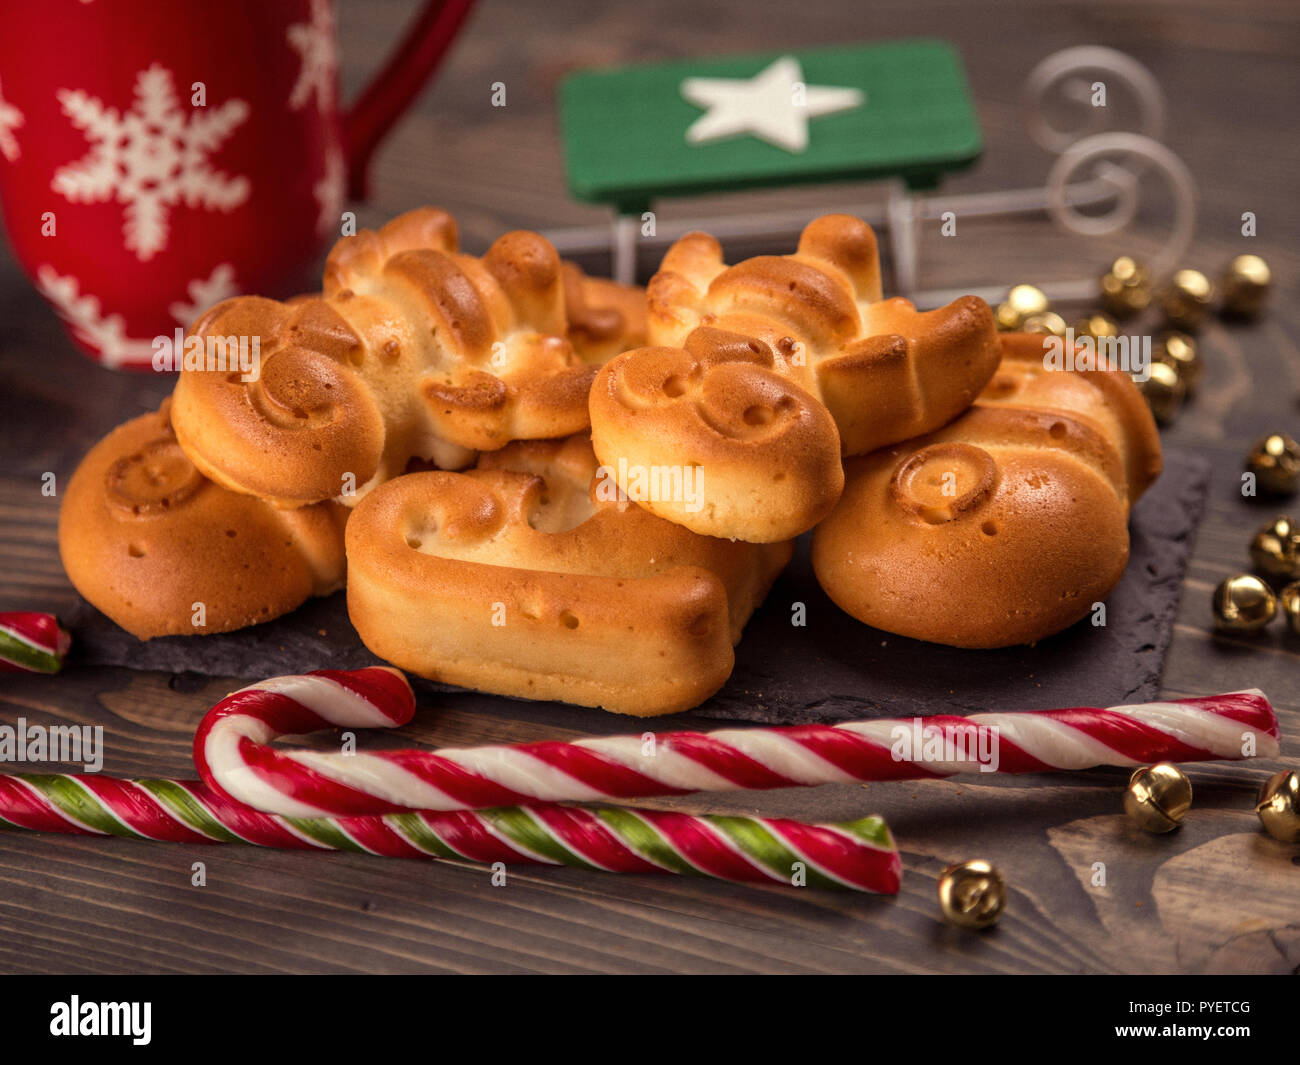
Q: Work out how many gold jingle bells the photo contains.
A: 15